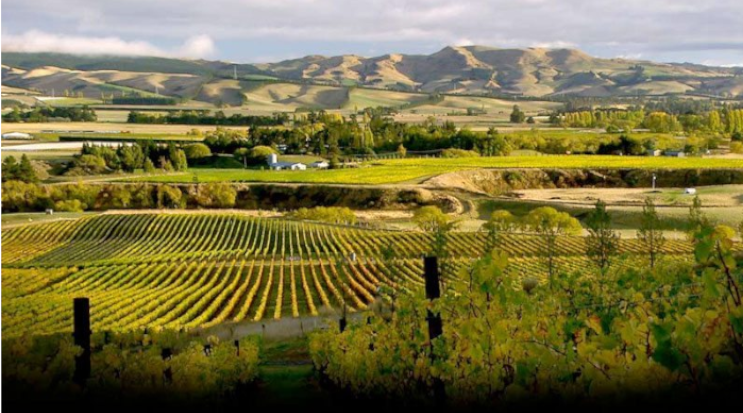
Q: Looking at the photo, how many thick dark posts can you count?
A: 2